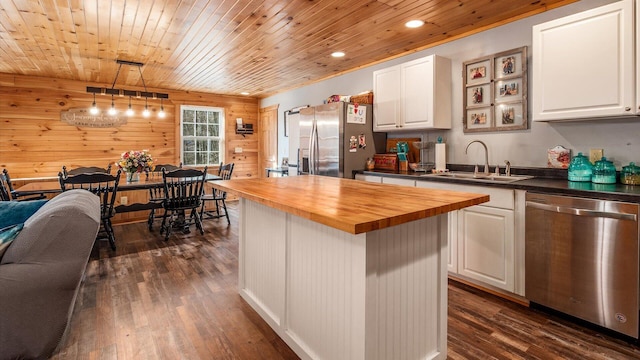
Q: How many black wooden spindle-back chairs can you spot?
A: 6